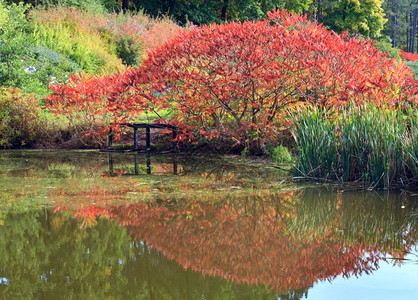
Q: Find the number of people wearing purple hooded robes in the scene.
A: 0